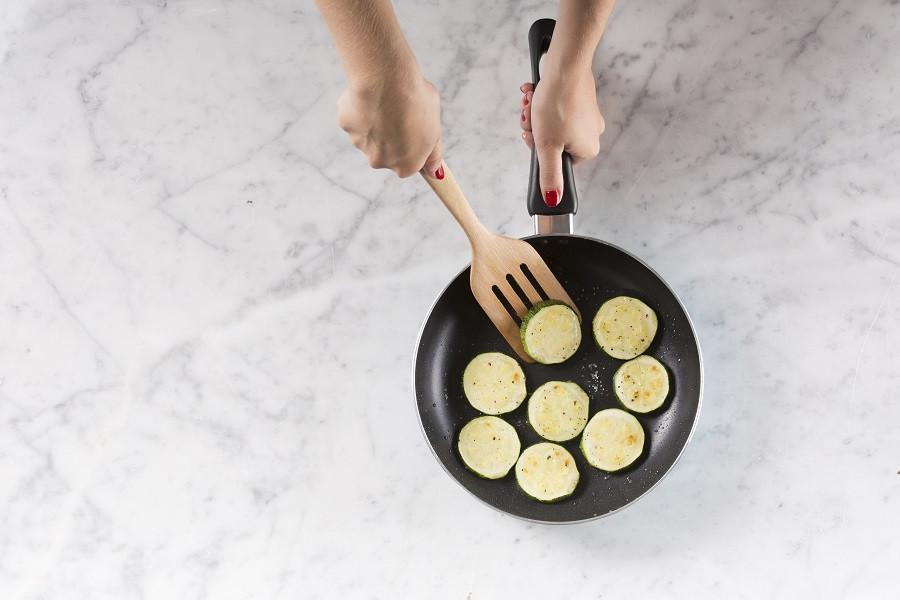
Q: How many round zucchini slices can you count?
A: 8